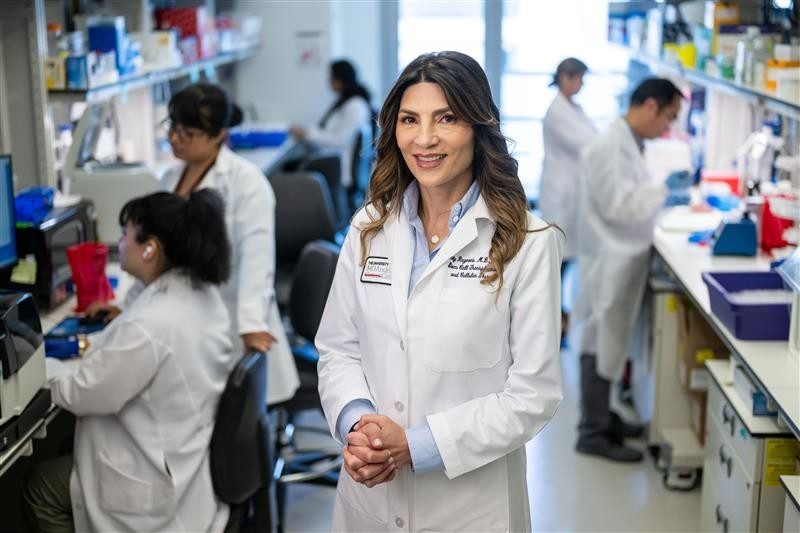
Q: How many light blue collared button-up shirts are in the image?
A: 1